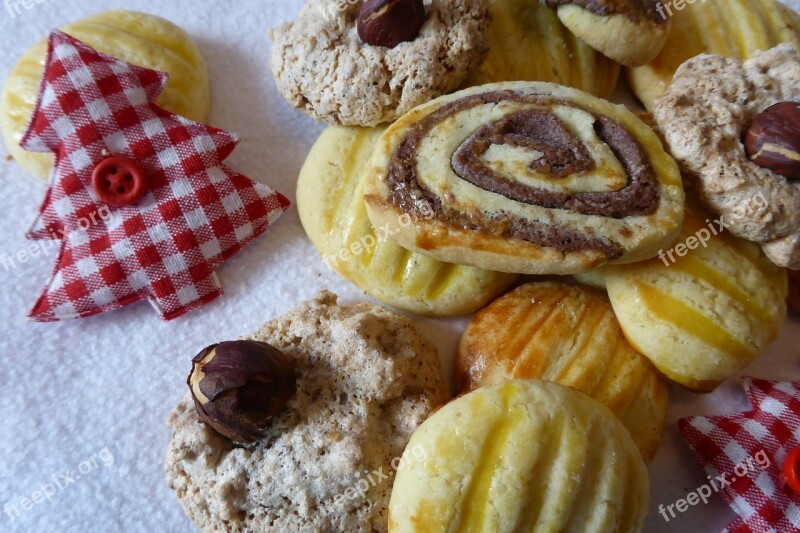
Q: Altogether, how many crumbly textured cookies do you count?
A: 3